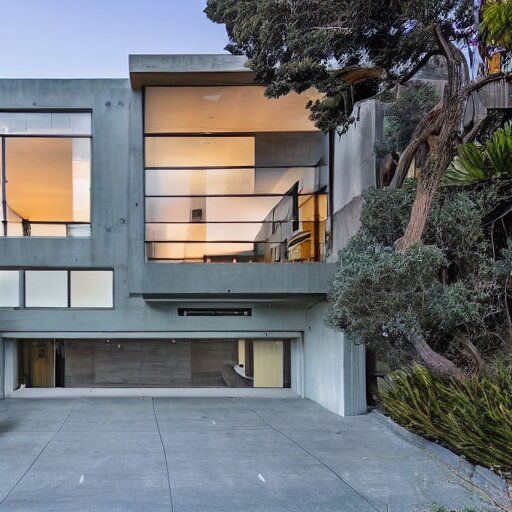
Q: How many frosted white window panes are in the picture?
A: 3